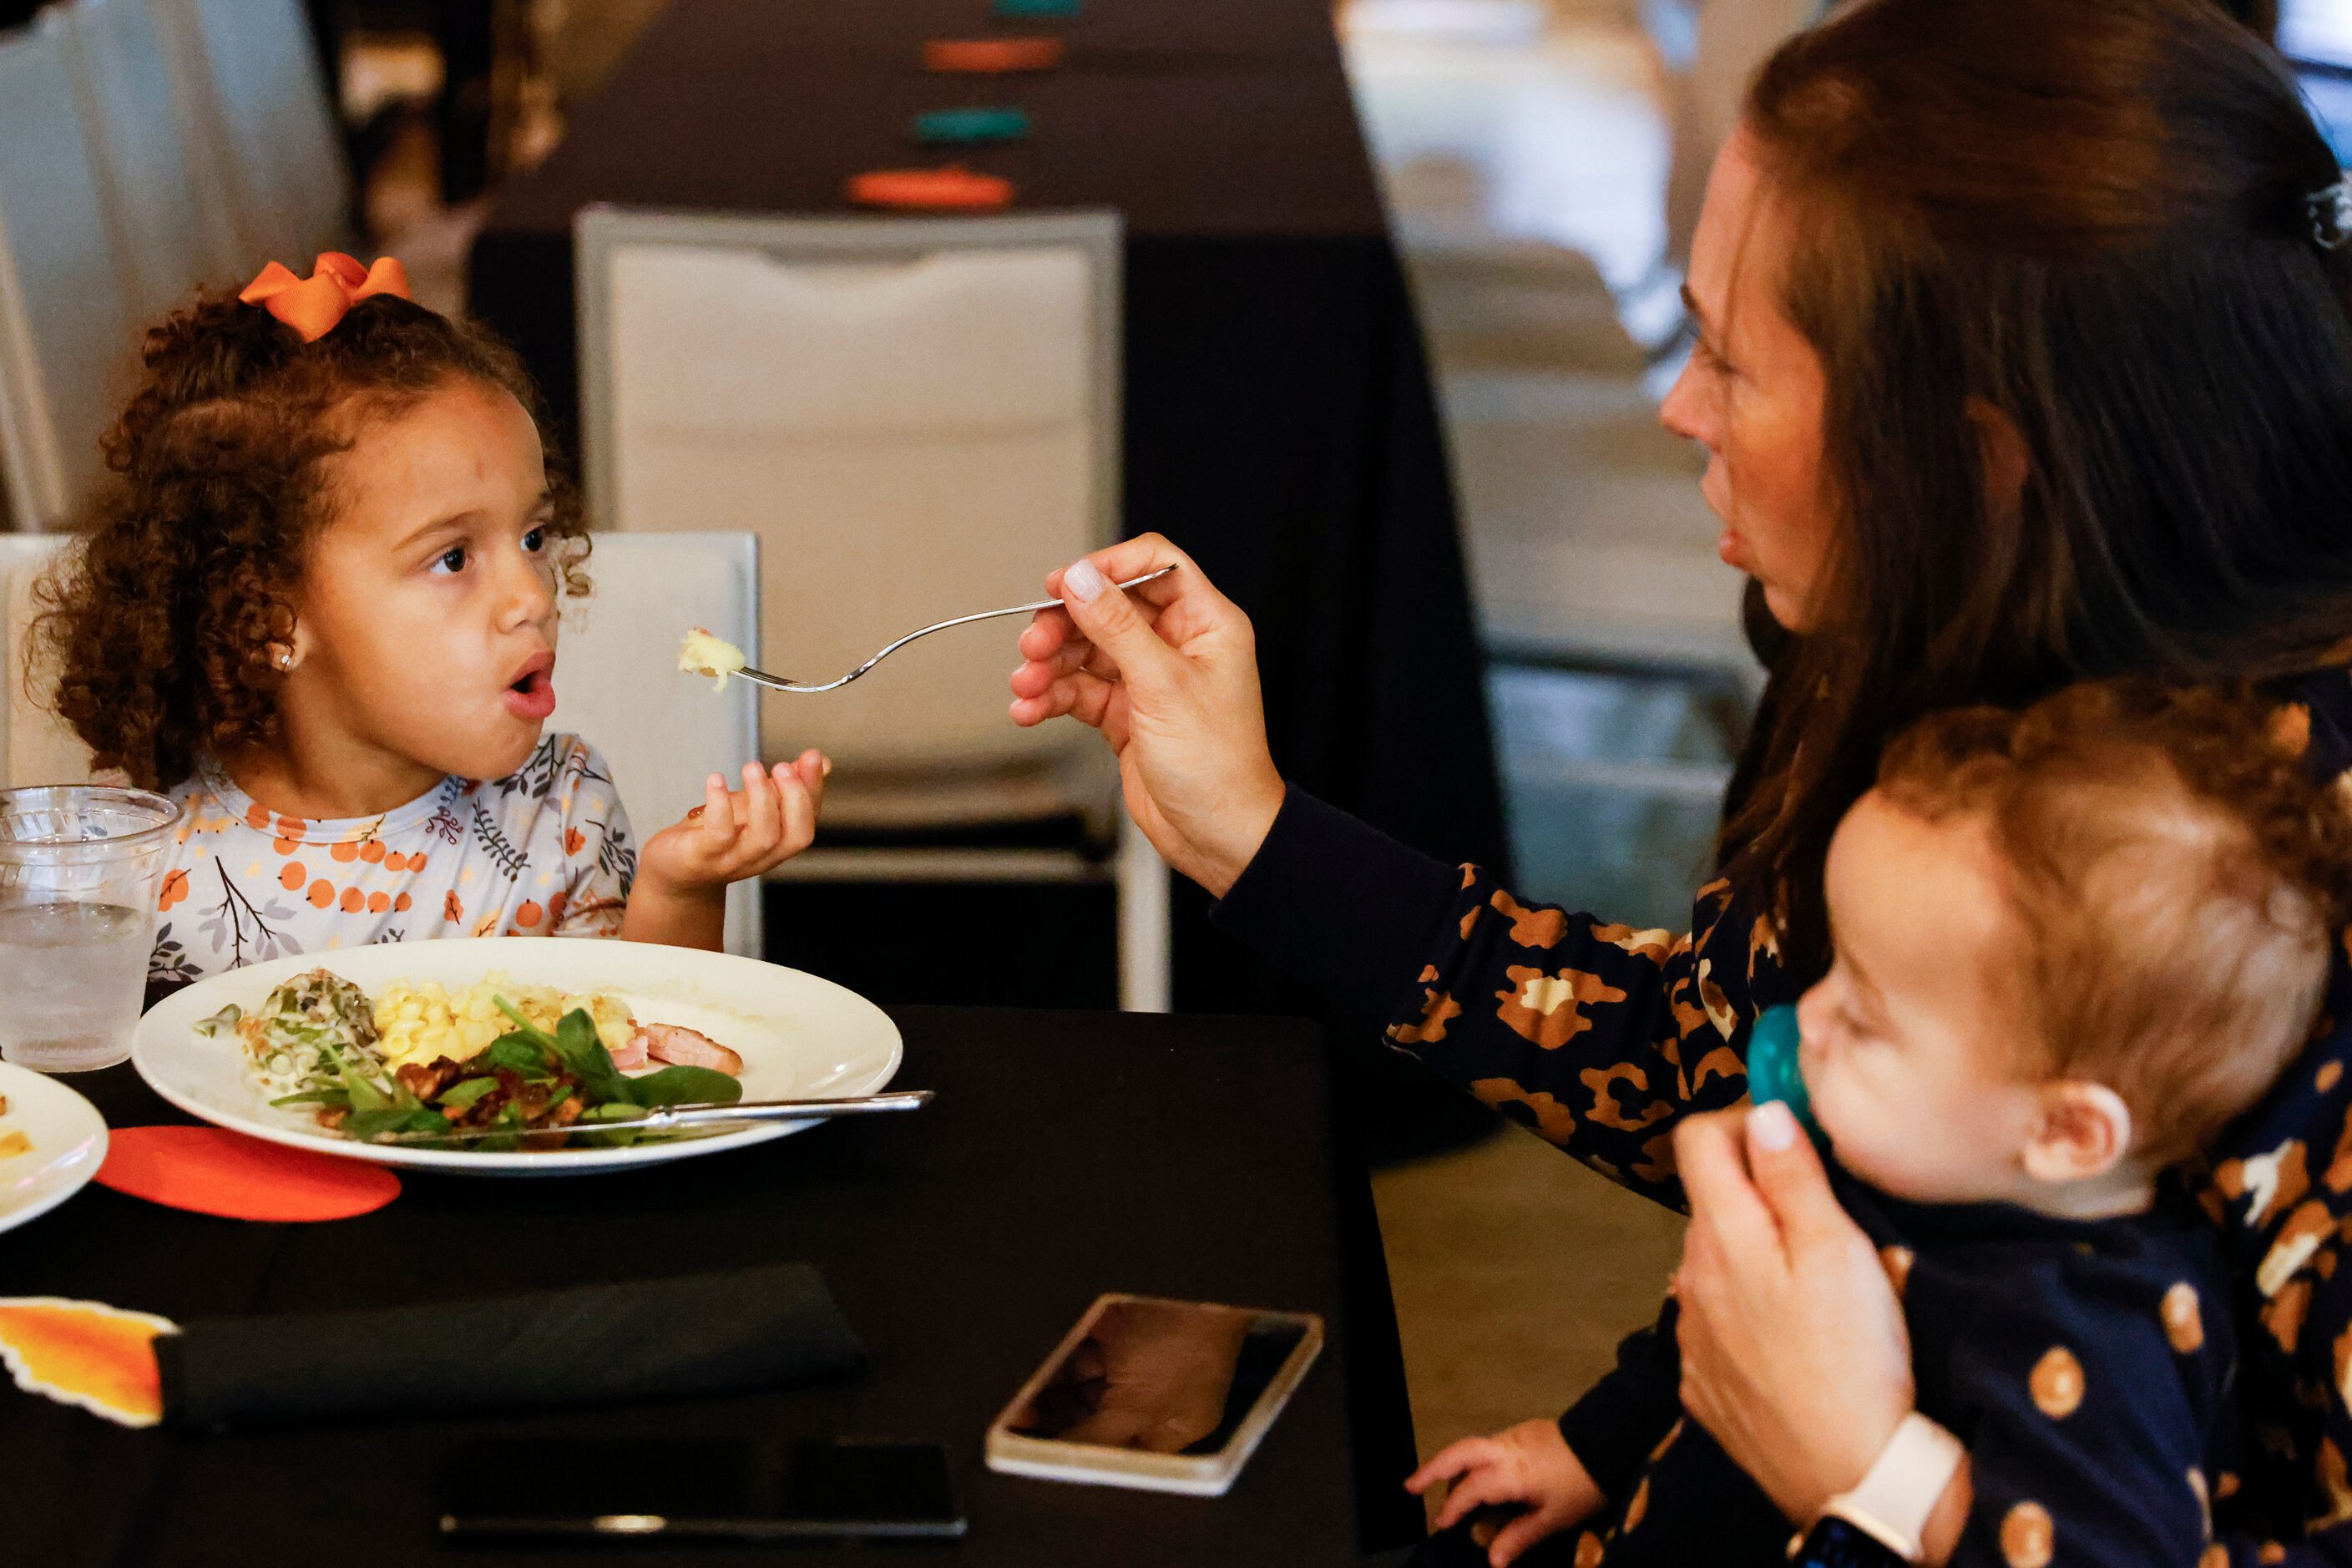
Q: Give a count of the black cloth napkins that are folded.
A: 1